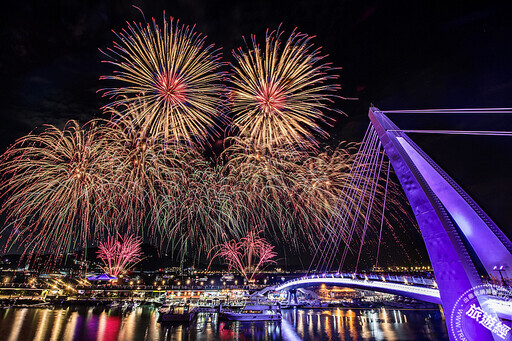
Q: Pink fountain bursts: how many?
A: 2